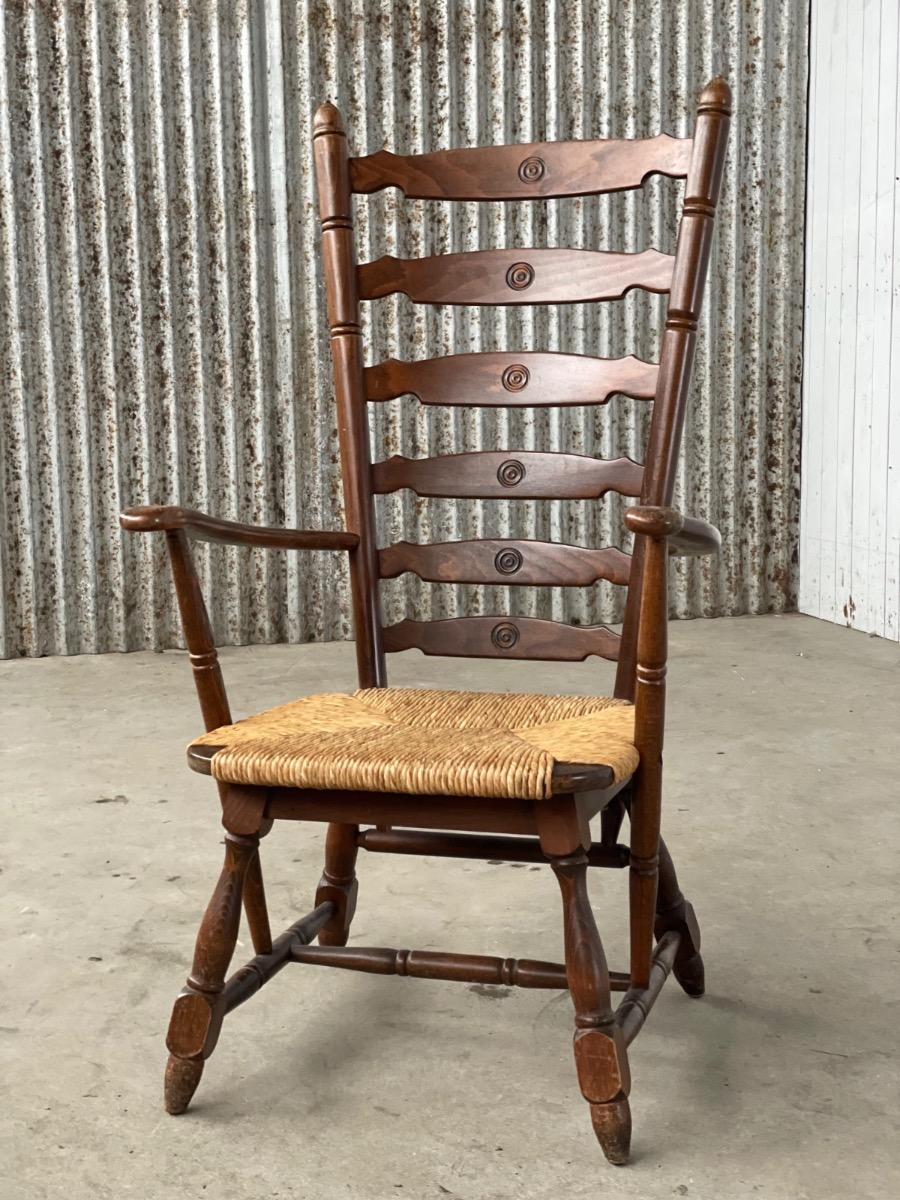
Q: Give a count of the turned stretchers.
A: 4